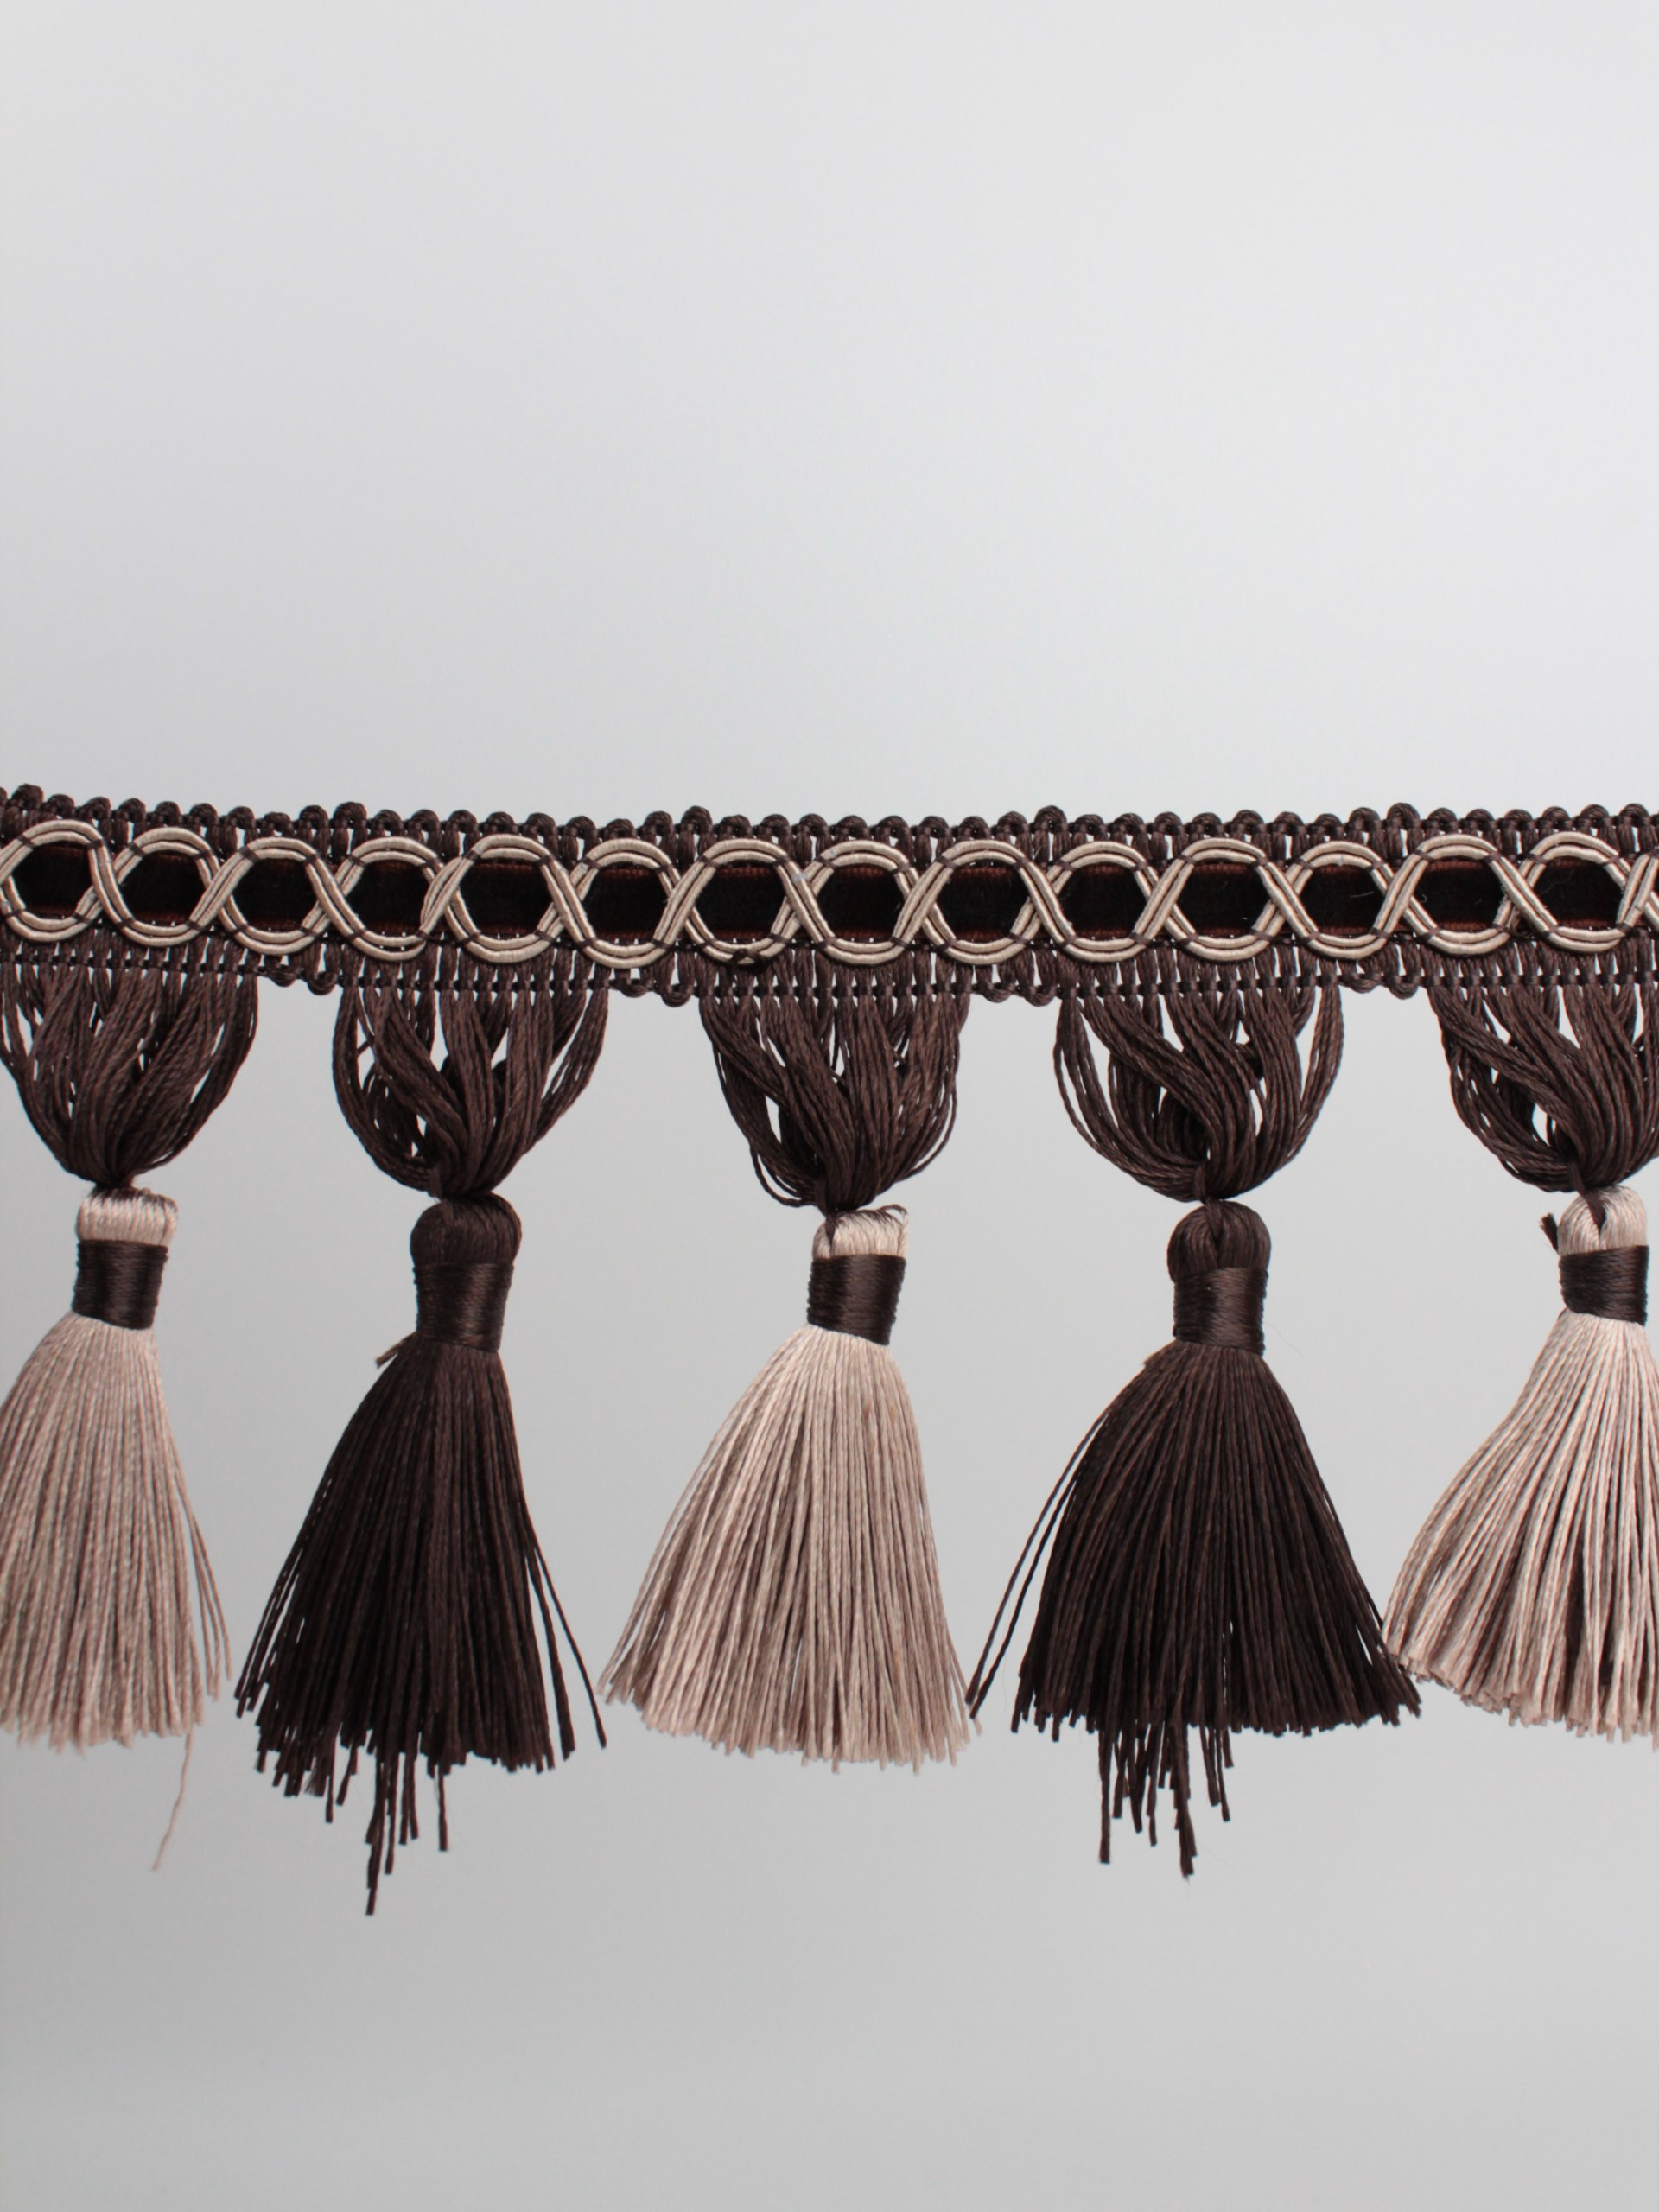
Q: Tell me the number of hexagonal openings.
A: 14